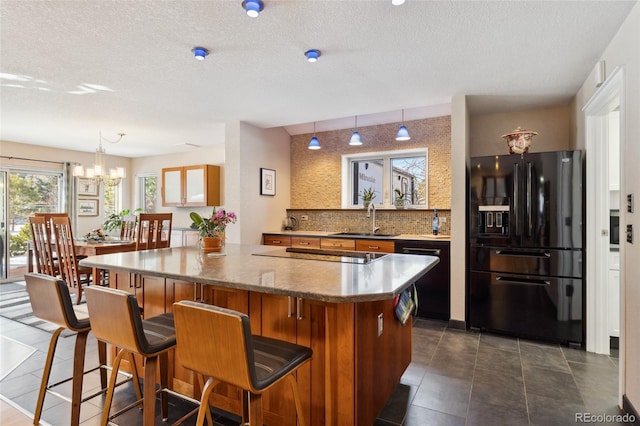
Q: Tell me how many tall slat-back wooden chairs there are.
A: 5